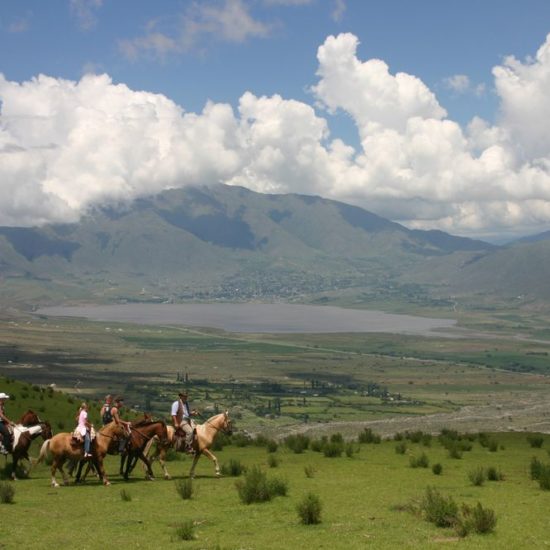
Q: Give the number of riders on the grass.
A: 5